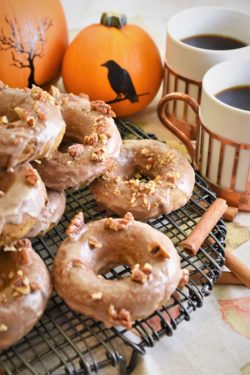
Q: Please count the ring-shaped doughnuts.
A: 7